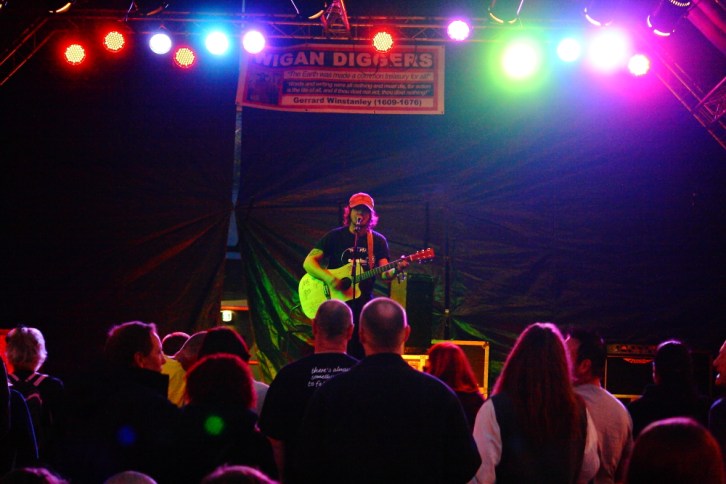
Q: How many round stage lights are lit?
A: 12